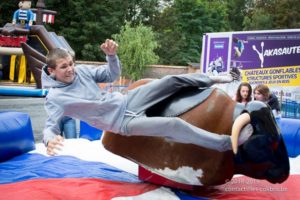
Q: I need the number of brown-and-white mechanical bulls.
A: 1